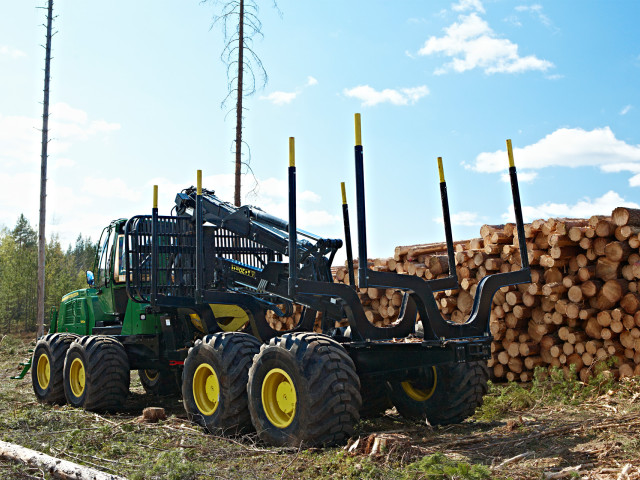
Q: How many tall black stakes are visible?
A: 7